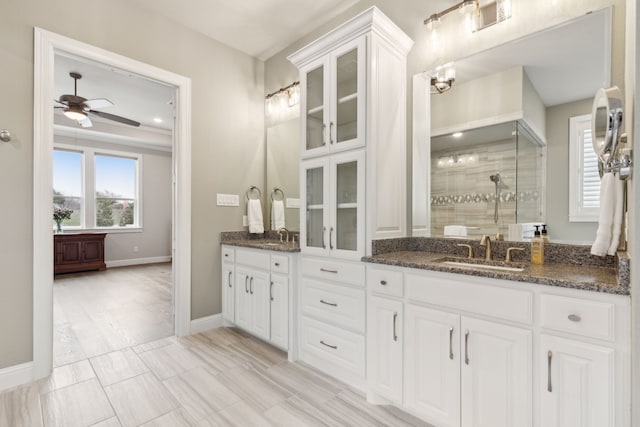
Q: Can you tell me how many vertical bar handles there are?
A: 12